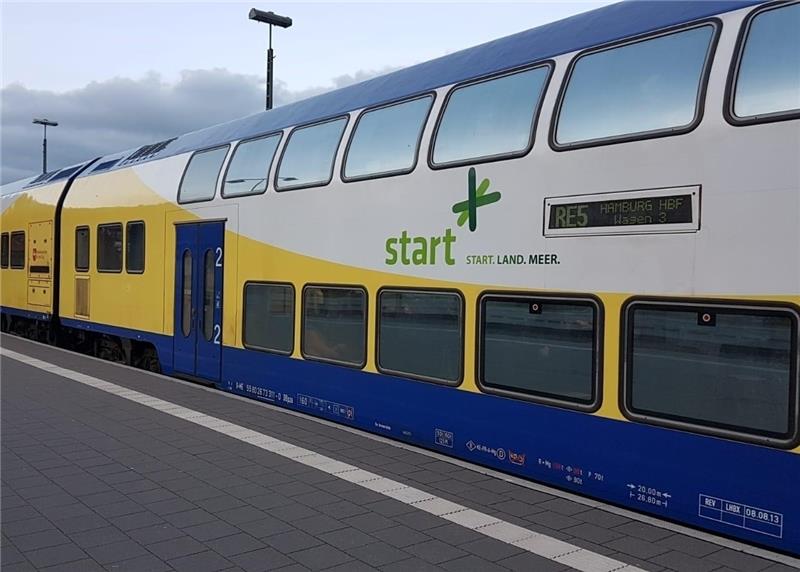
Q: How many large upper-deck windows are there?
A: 7